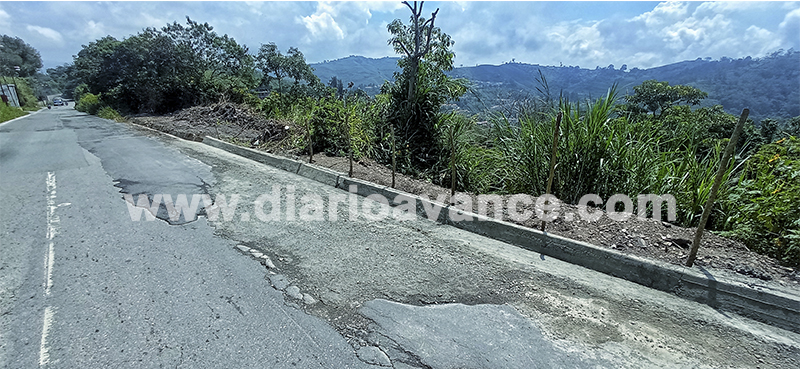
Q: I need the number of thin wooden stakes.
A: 6